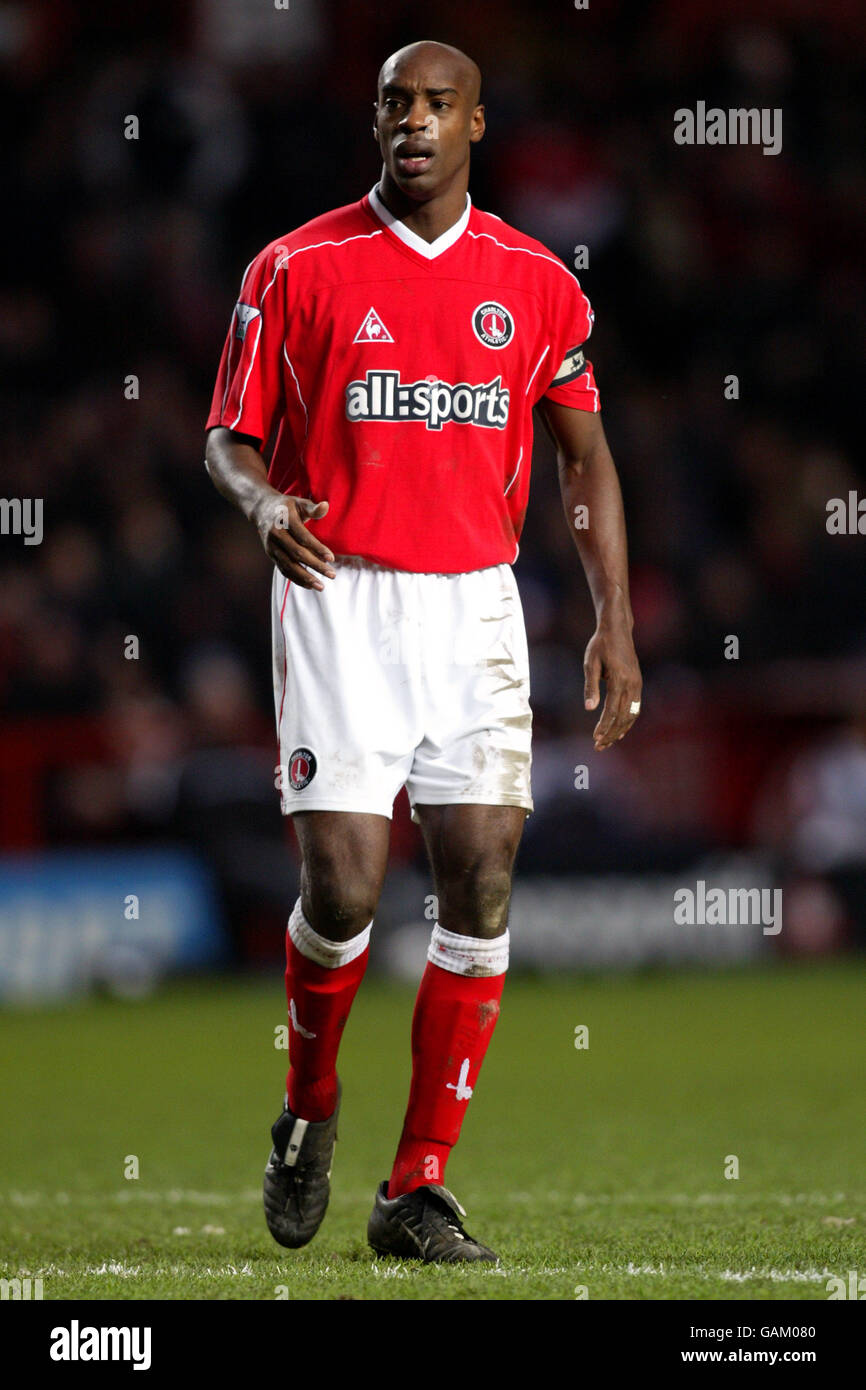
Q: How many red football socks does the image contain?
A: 2